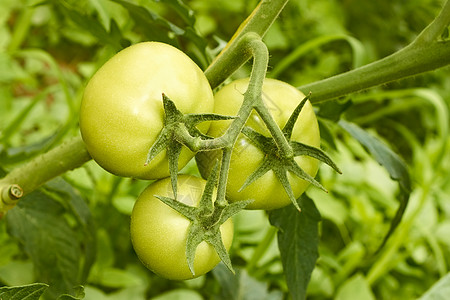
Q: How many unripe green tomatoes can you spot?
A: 3